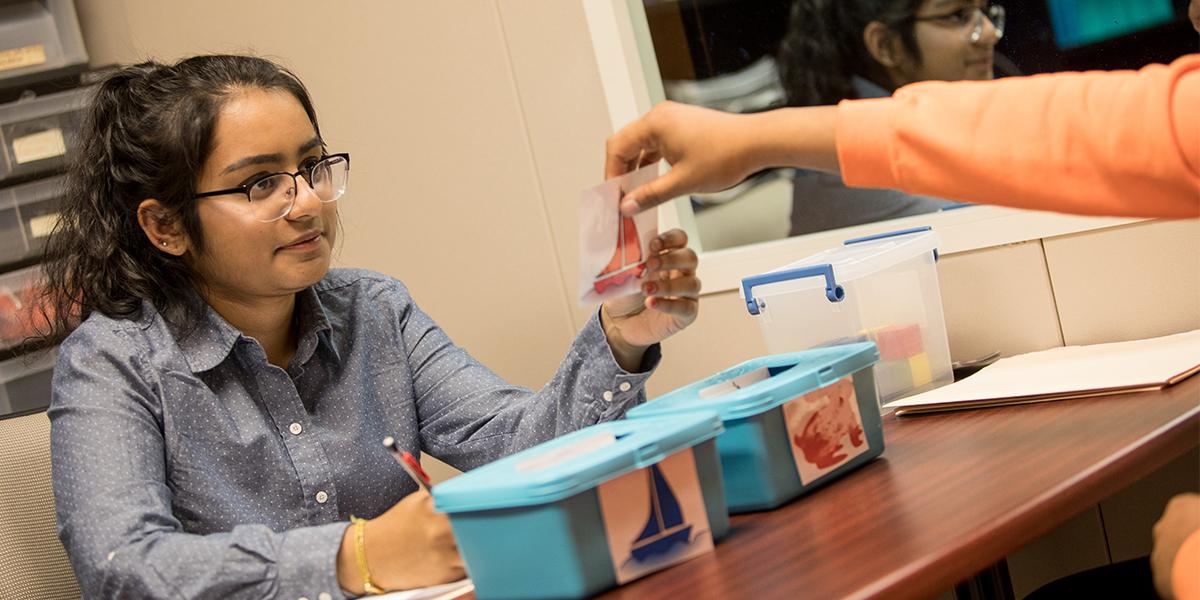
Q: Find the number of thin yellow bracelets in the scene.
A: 1